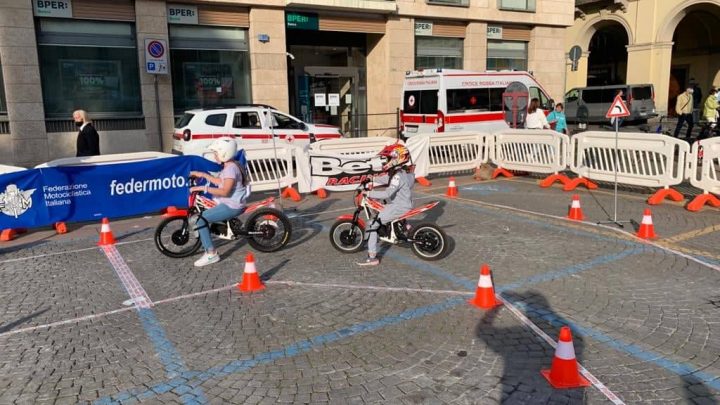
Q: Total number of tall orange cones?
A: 7